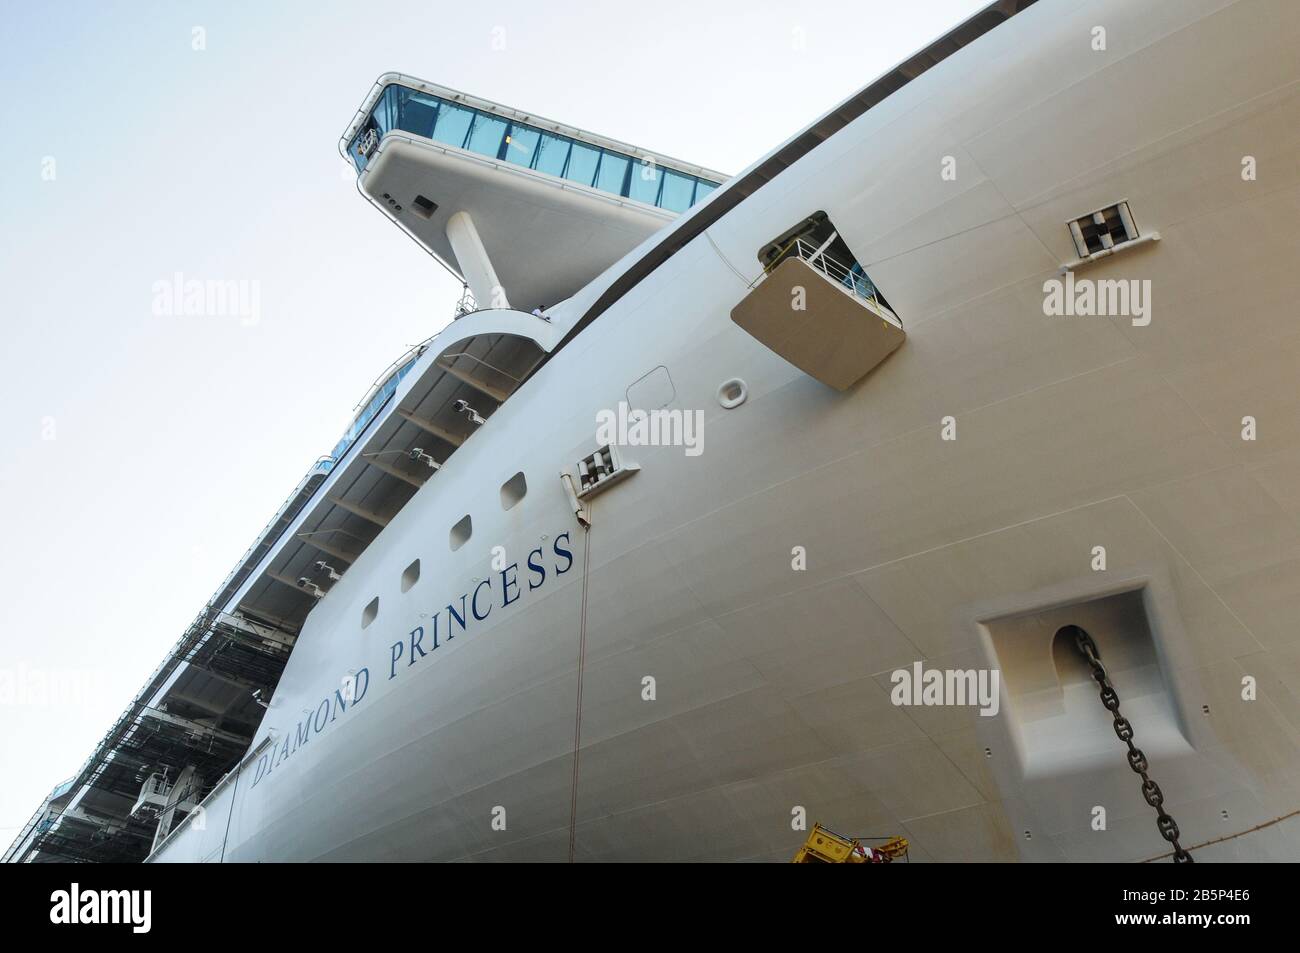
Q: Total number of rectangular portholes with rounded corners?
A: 4